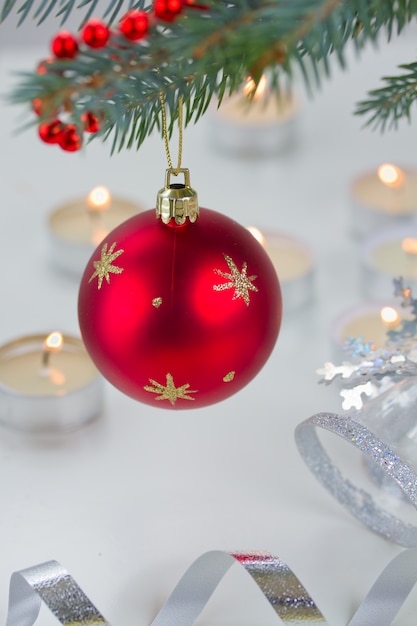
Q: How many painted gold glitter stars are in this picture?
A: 3